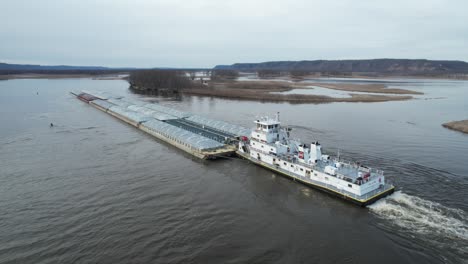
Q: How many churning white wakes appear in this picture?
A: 1